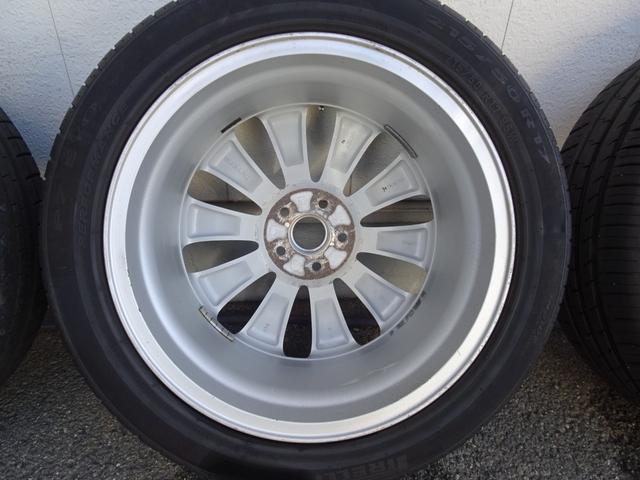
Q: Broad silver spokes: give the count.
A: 10